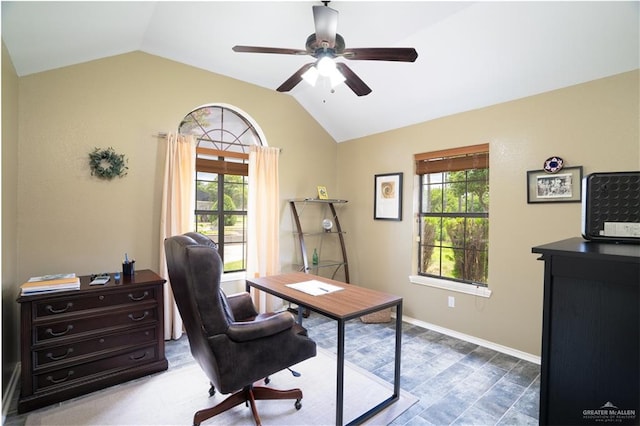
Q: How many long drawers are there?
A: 4